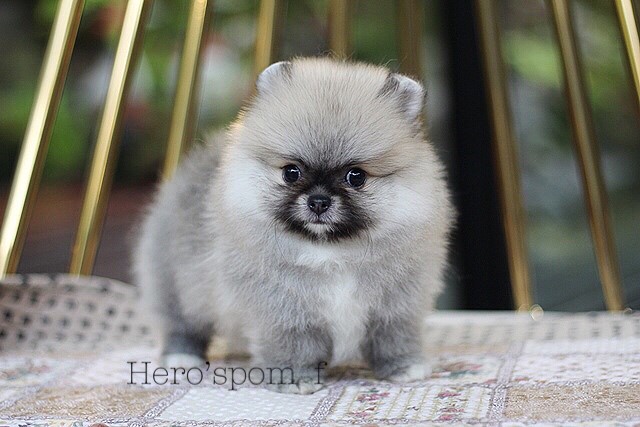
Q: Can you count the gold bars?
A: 9